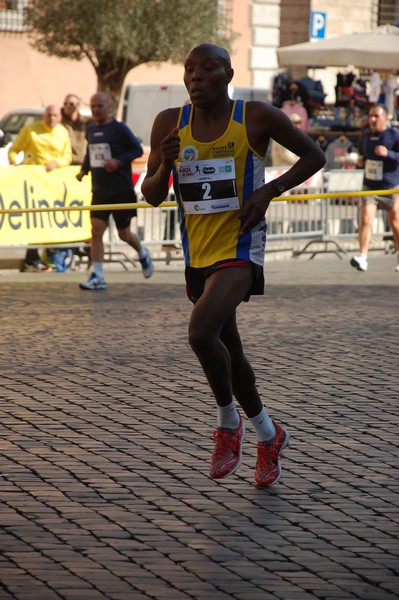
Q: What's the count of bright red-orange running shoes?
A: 2